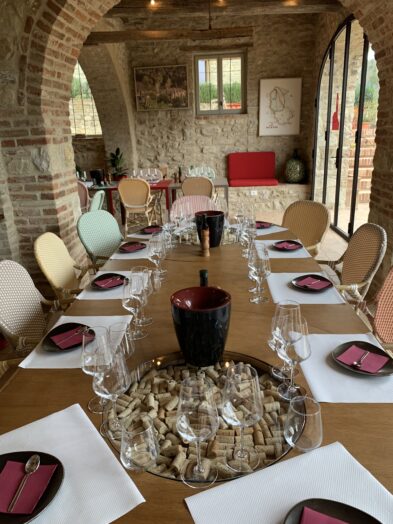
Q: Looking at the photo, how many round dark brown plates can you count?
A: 10